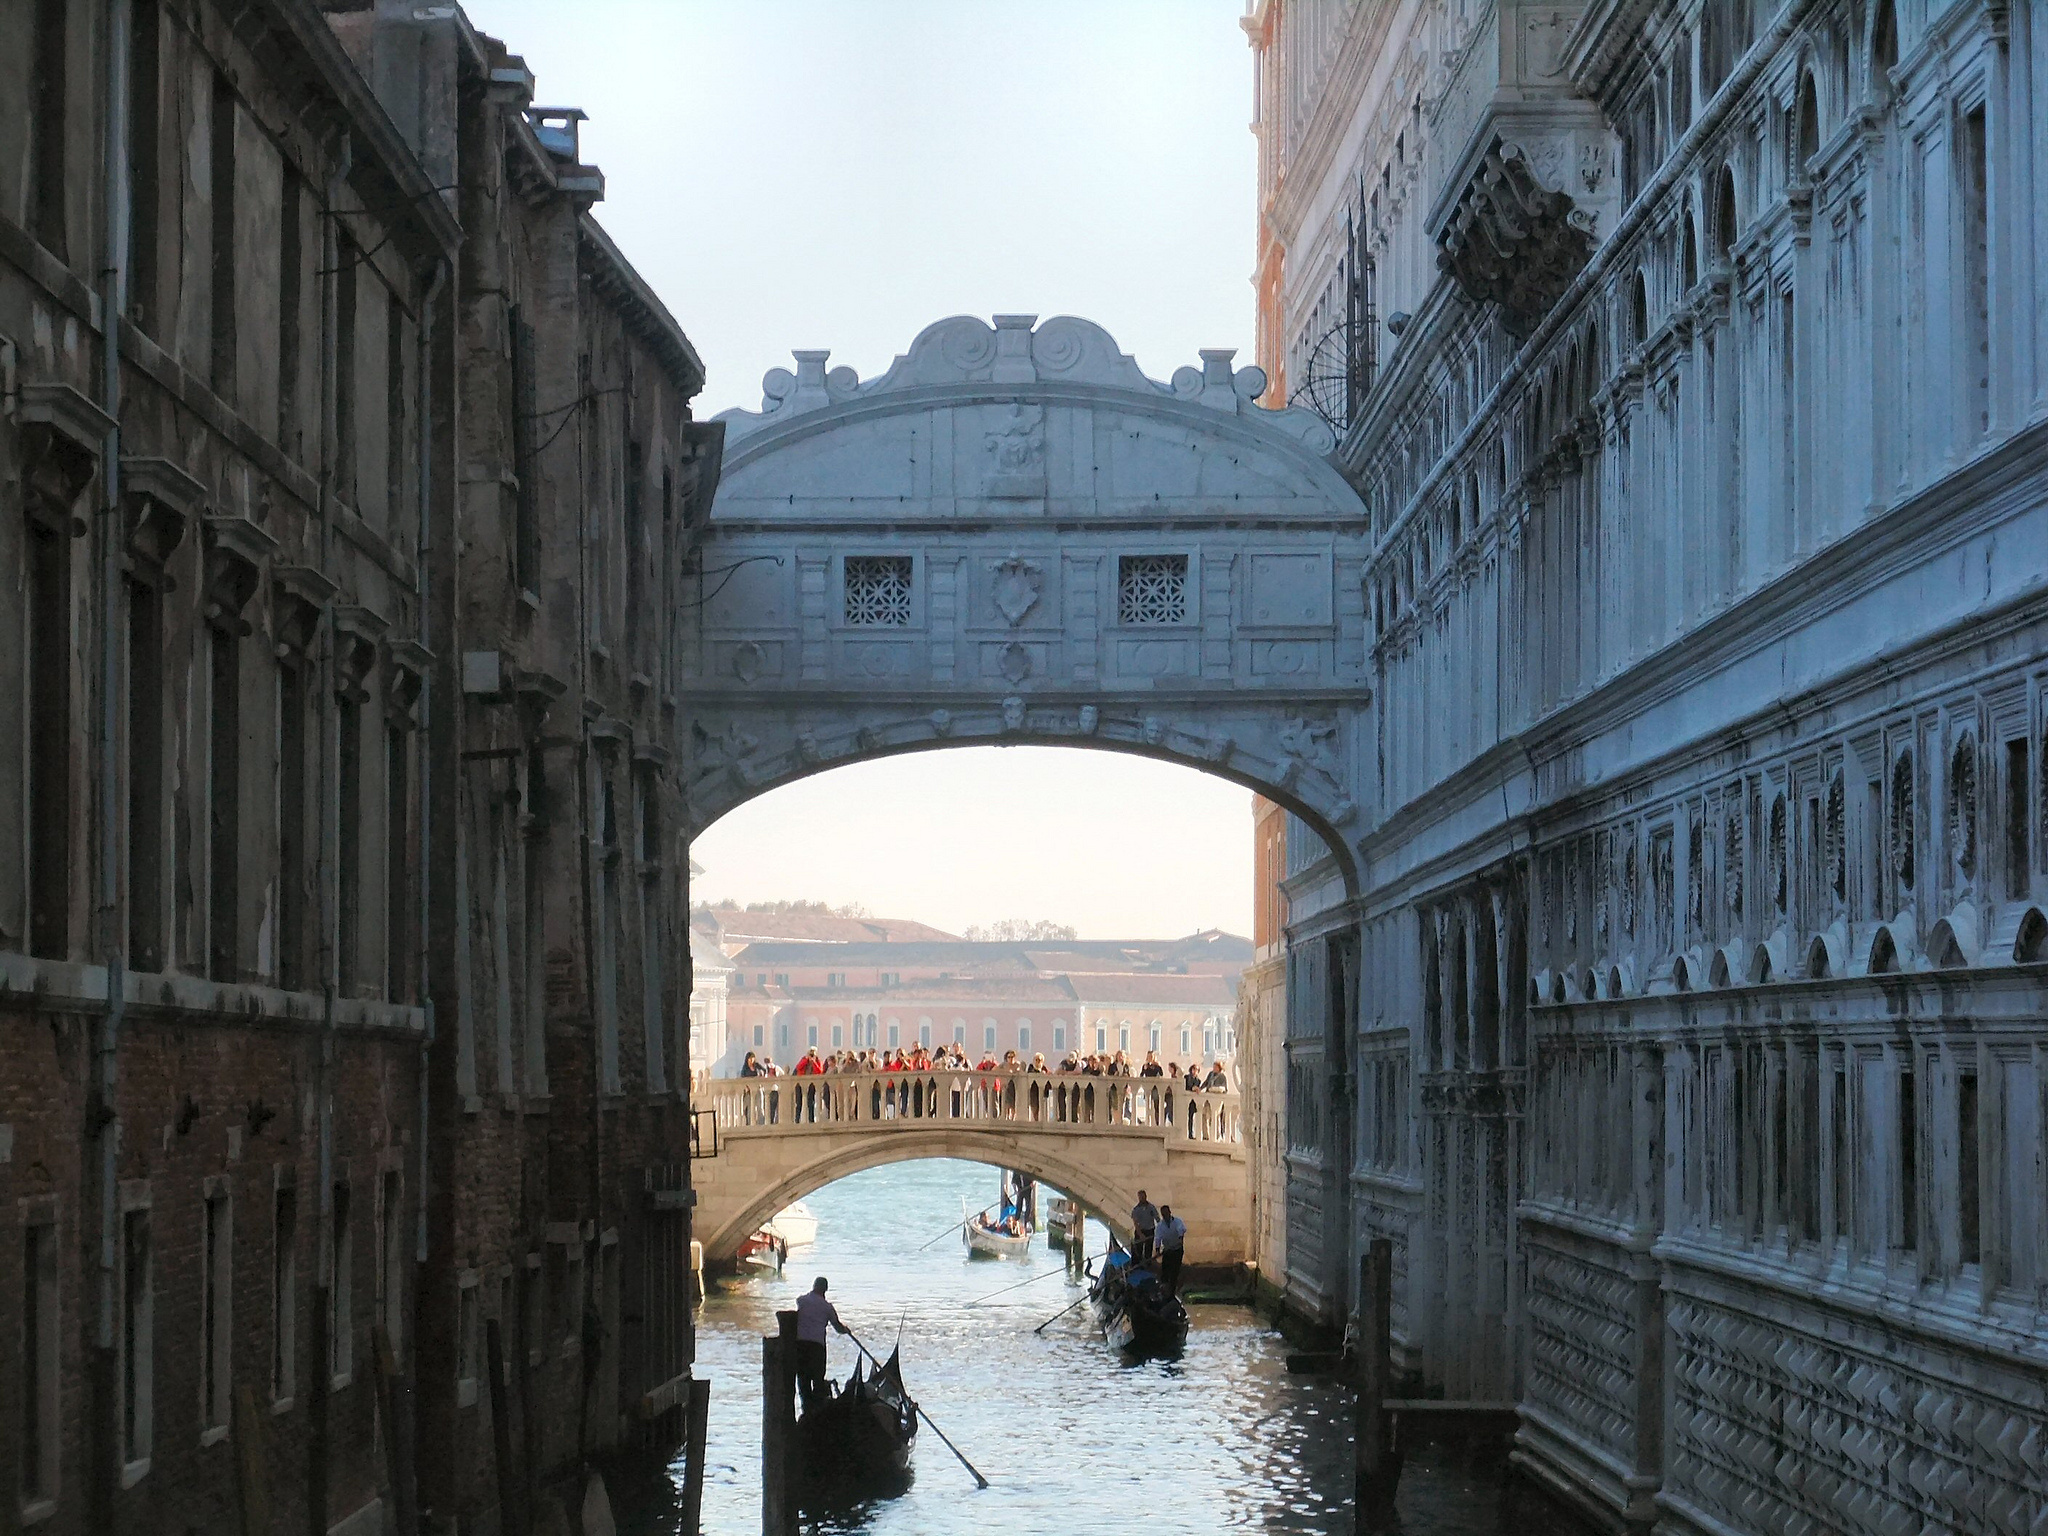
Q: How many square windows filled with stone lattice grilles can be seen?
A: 2